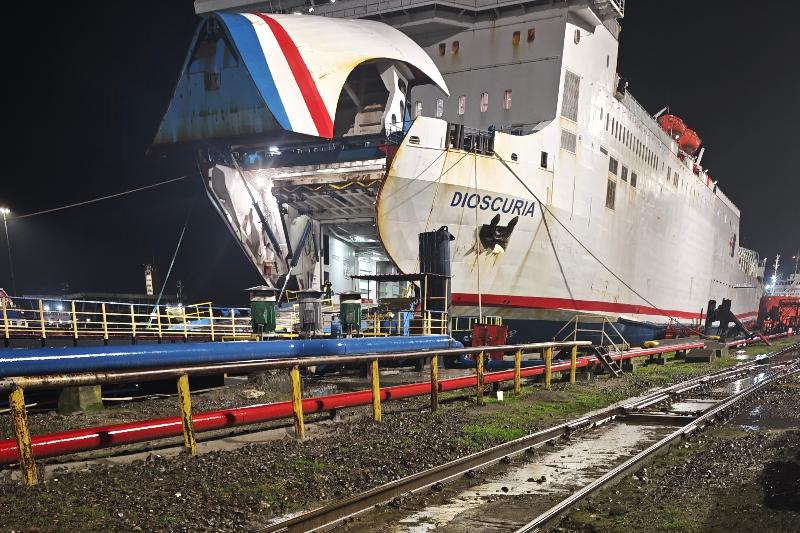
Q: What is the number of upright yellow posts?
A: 9